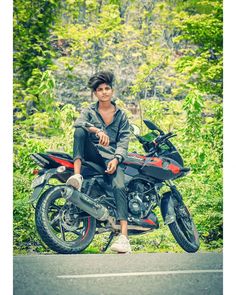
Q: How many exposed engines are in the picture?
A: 1